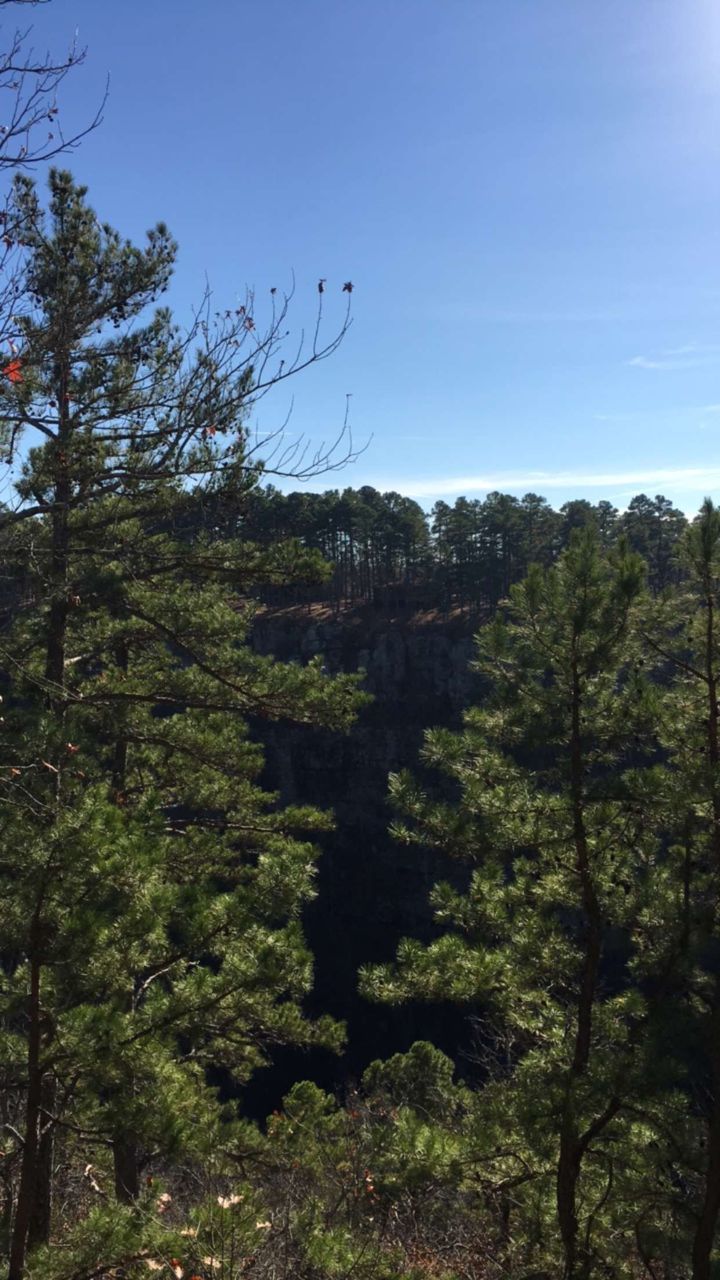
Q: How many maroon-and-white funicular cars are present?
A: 0